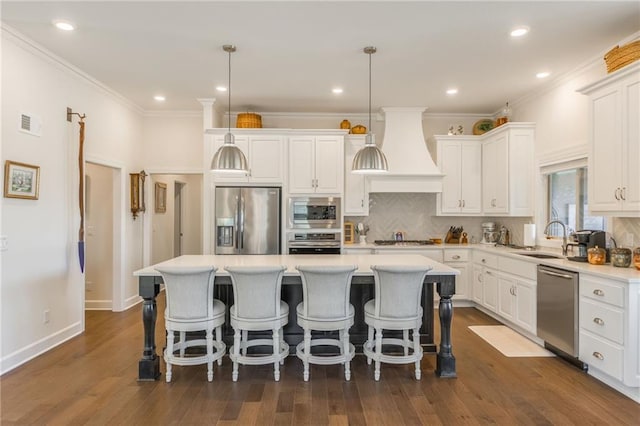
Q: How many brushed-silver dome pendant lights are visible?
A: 2